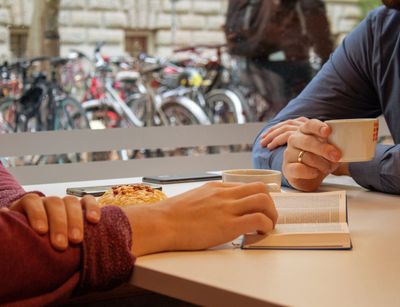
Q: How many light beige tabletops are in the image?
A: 1